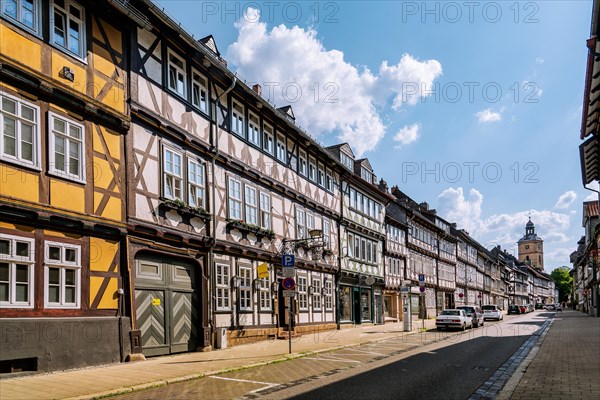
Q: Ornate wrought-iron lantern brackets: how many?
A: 1